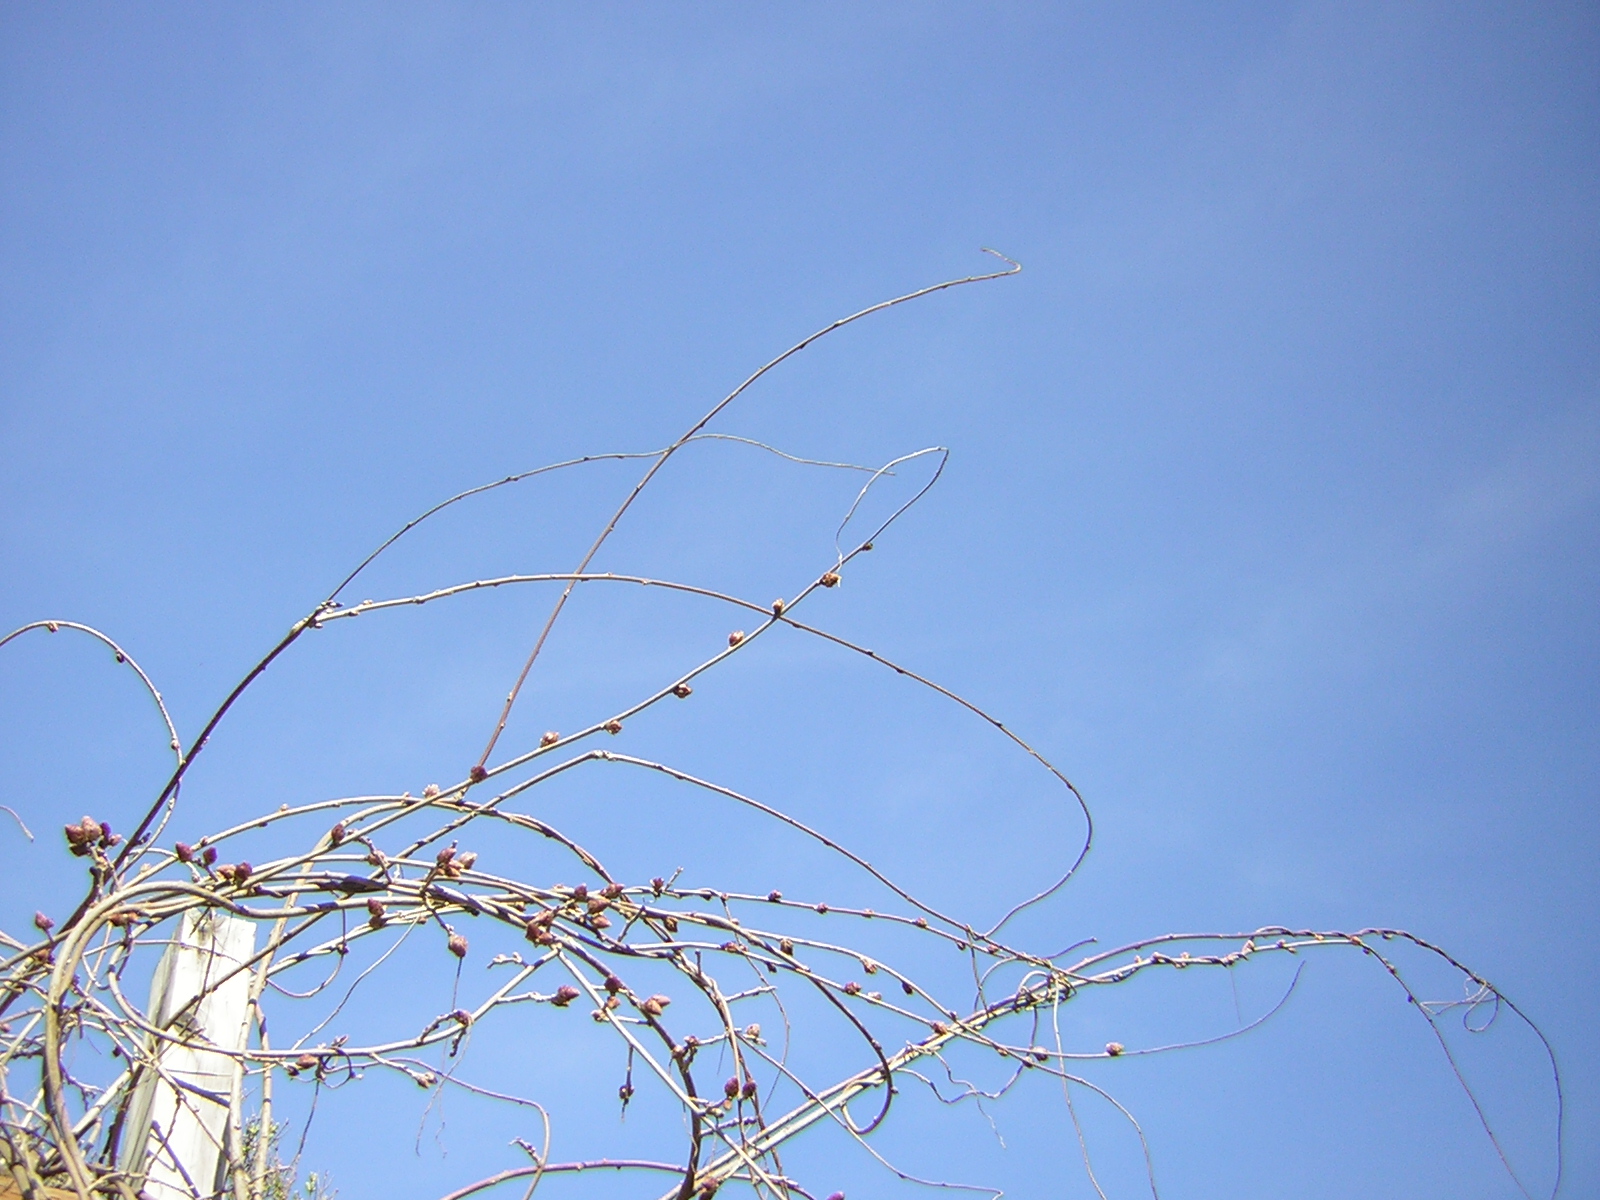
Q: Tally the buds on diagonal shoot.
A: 10